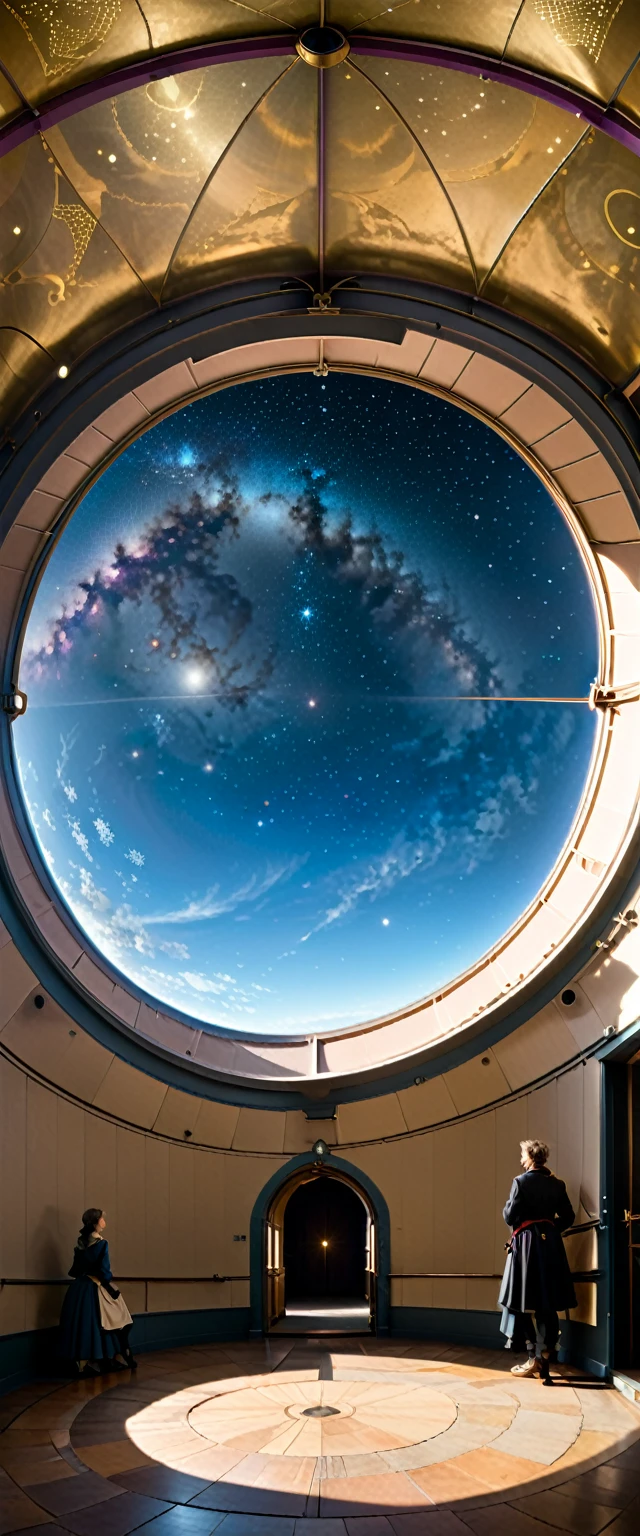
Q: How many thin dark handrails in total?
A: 2